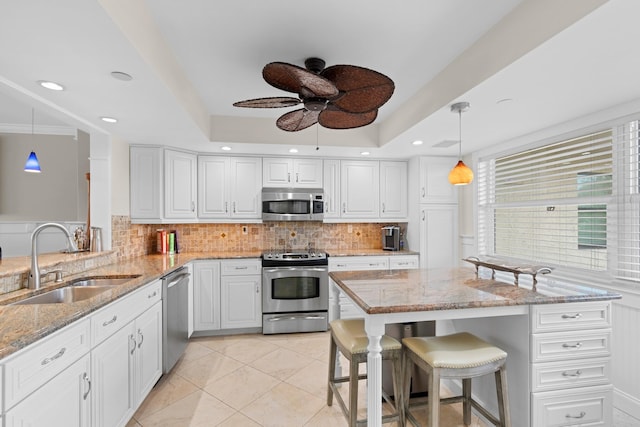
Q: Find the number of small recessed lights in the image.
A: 6